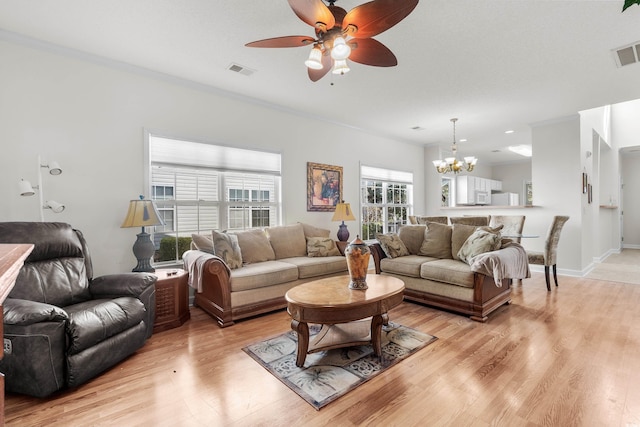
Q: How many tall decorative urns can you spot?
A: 1